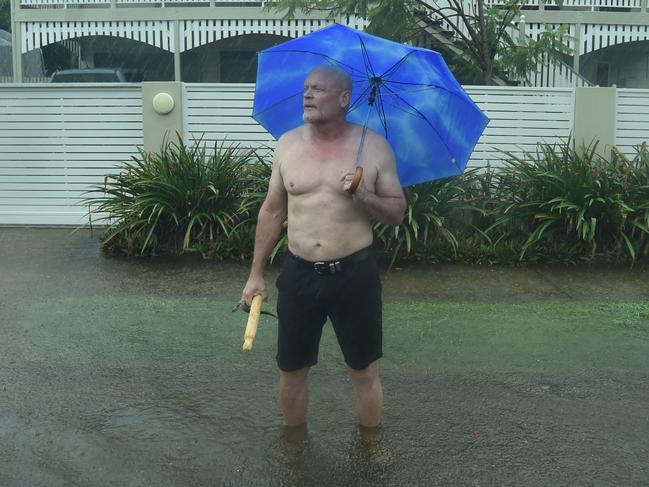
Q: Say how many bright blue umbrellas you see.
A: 1